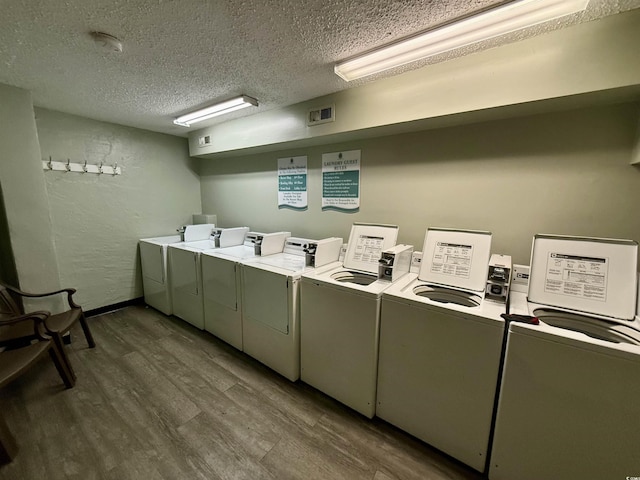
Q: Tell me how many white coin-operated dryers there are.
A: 4